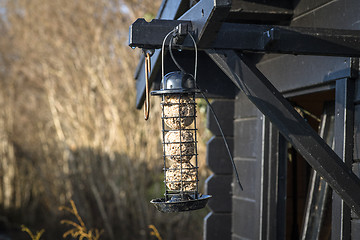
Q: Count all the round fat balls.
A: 3